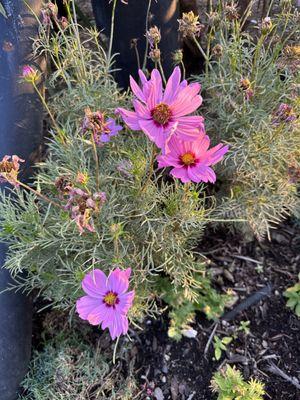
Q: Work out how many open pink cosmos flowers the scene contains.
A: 3